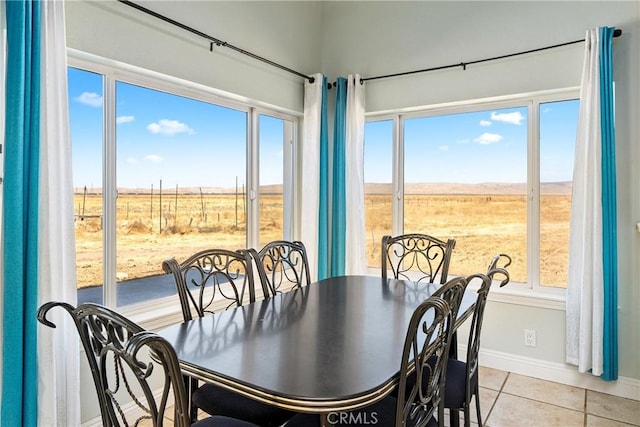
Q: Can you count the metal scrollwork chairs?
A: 6